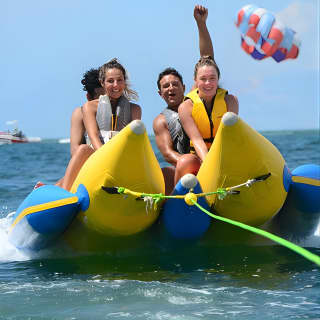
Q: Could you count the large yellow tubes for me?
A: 2